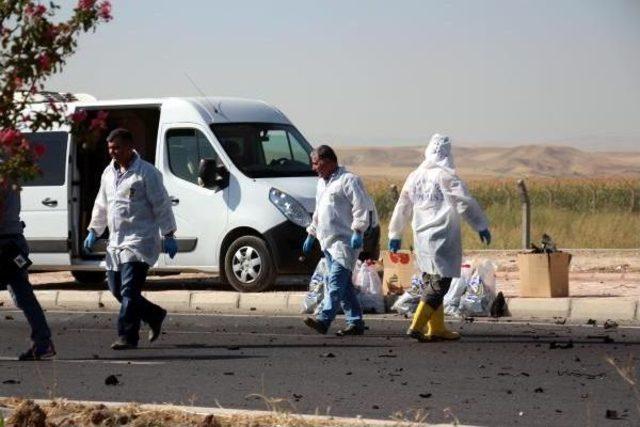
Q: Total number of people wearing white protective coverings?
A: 3